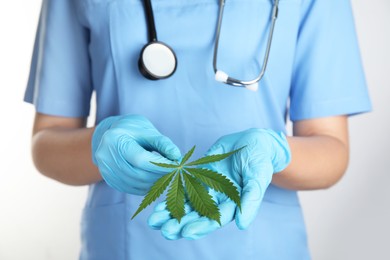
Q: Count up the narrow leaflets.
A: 7